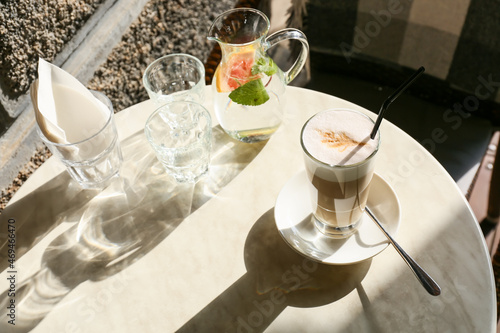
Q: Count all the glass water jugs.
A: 1